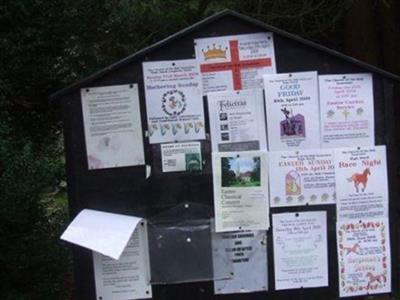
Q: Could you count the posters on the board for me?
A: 14